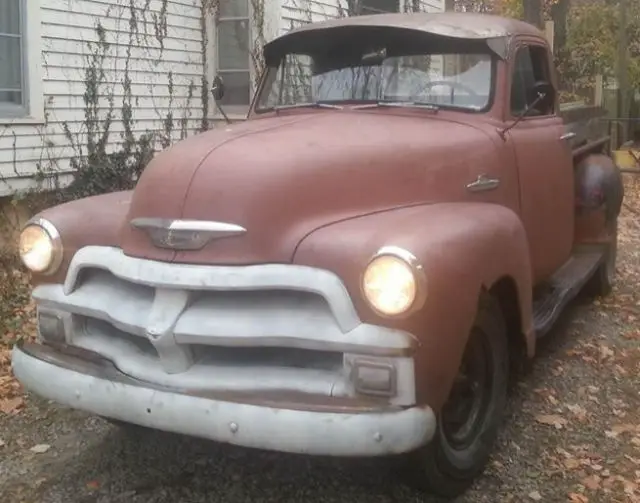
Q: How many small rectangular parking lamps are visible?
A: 2